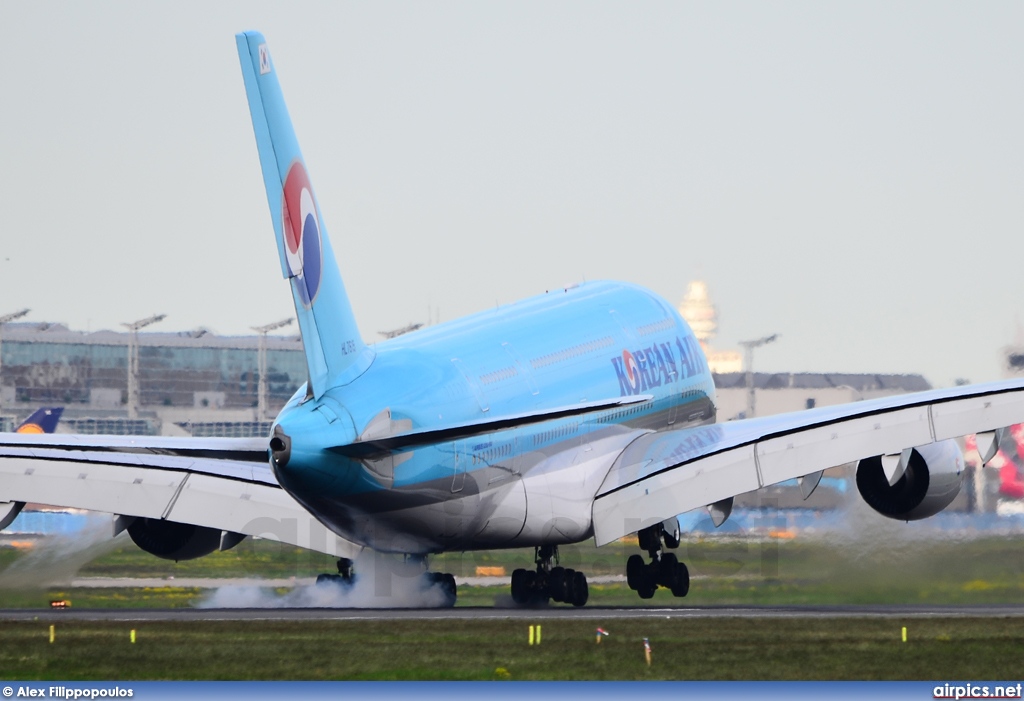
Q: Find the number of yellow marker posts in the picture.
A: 5